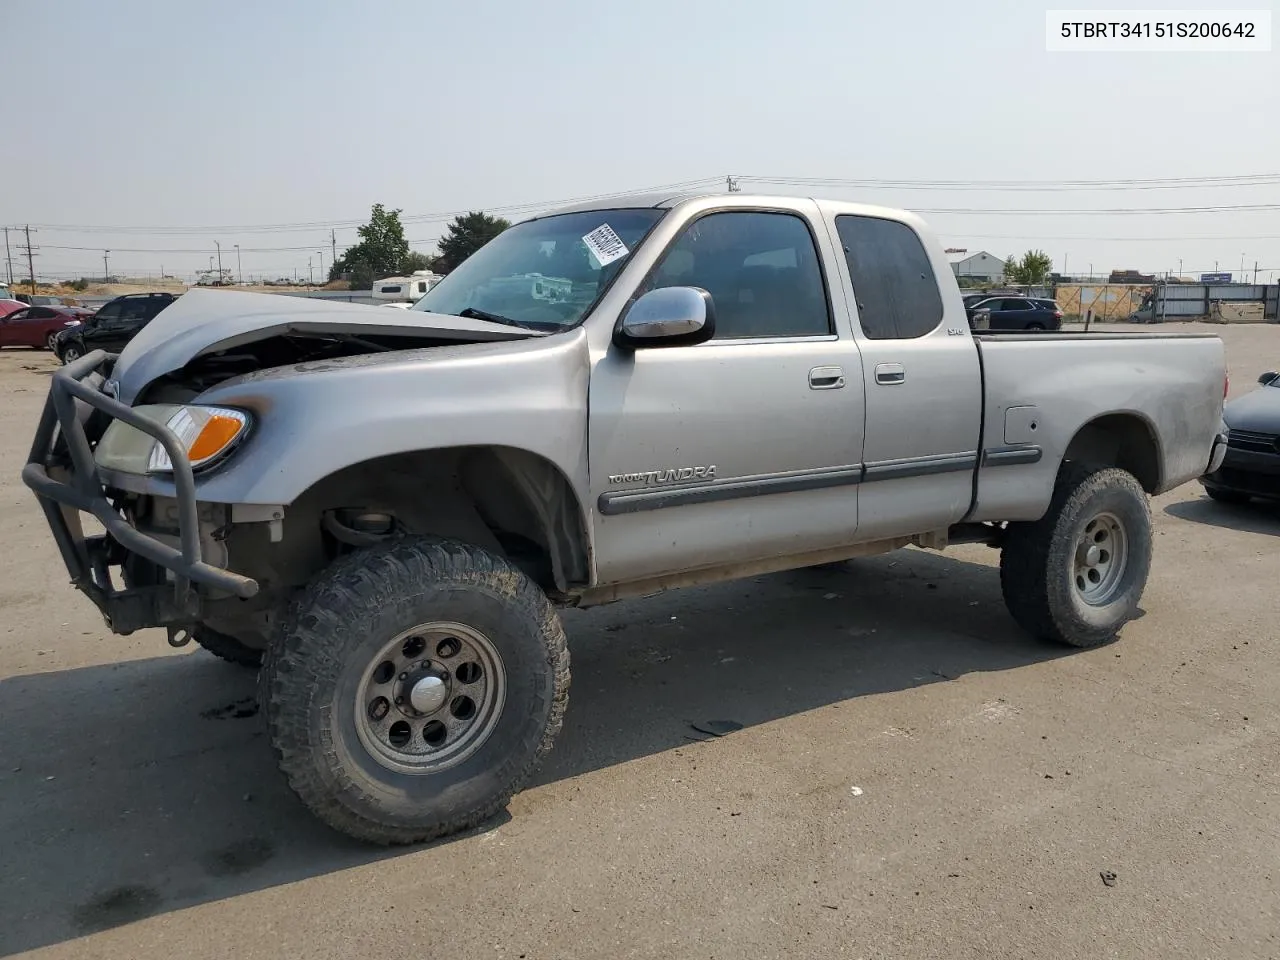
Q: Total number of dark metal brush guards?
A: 1